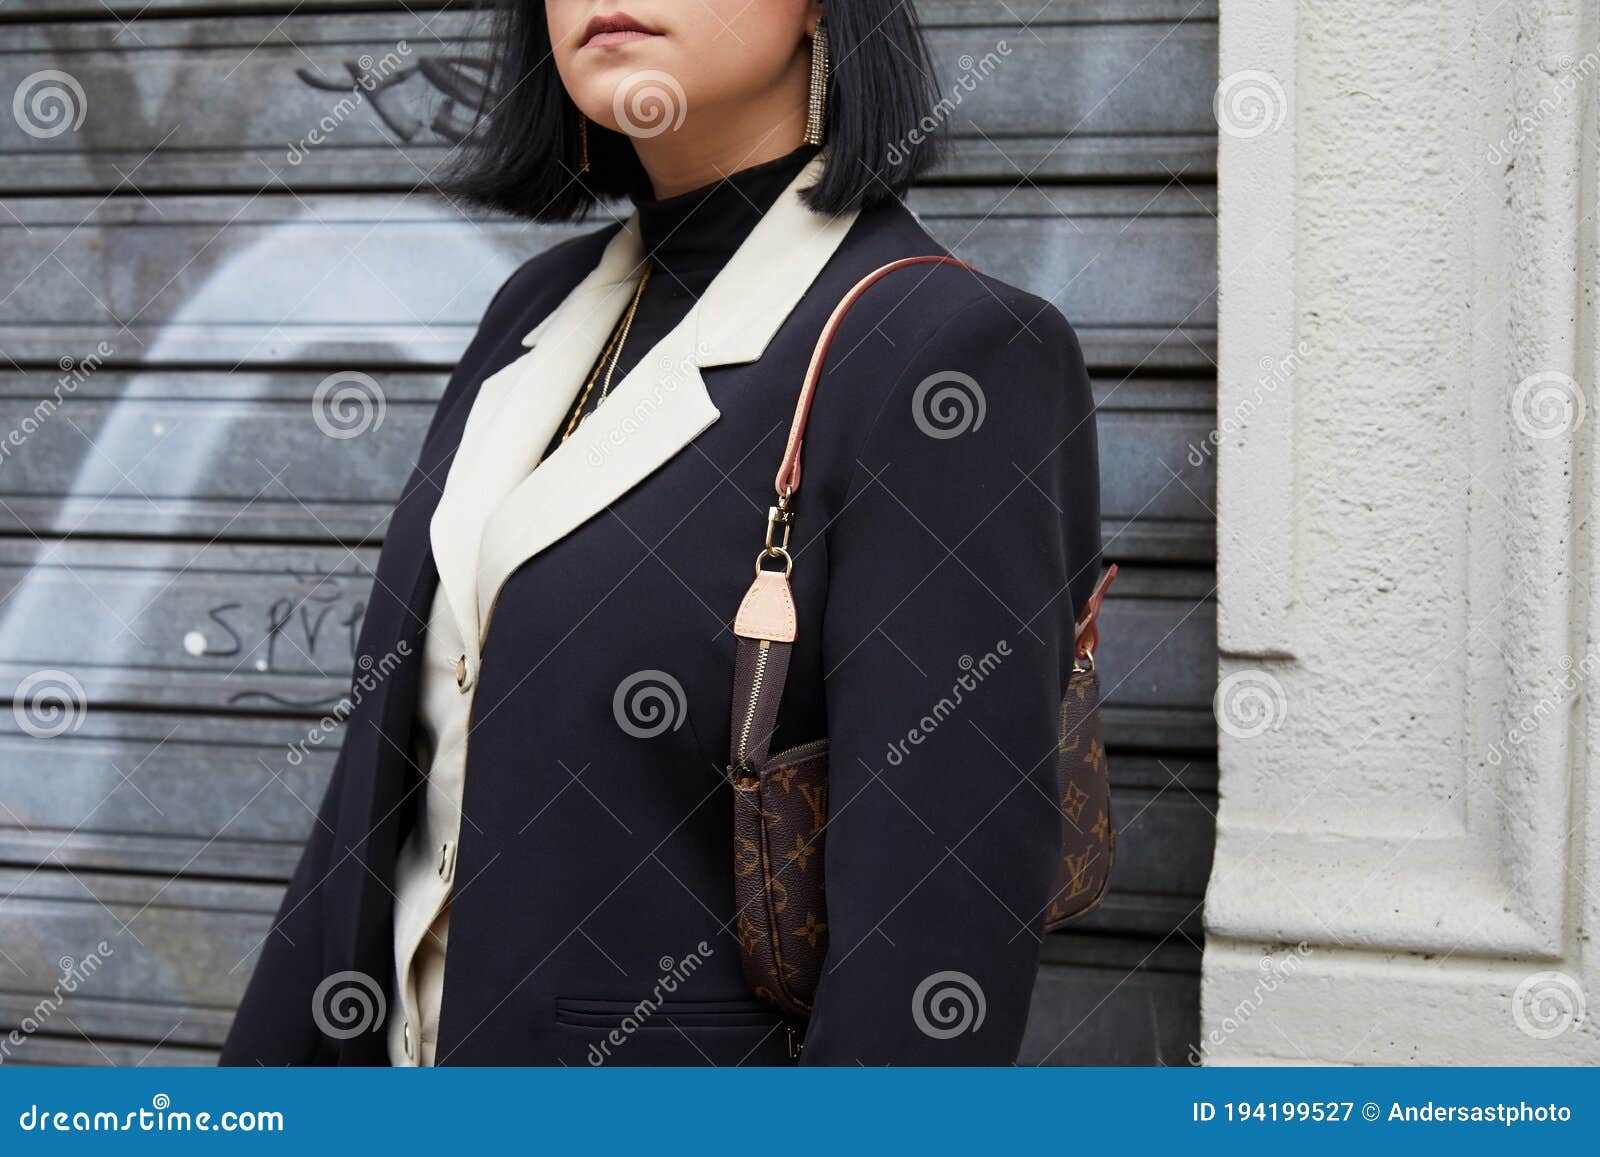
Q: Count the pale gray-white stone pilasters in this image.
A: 1